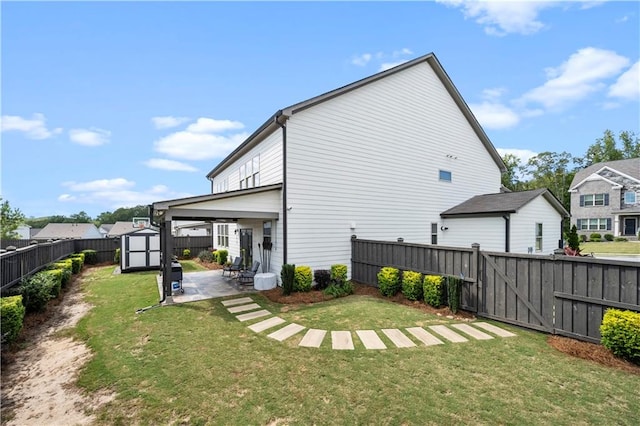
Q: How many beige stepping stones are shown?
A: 13